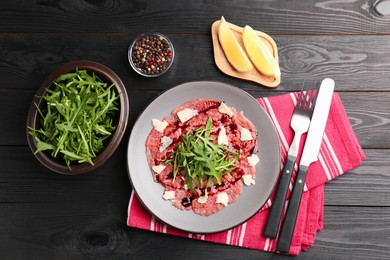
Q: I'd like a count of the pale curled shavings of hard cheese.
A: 12